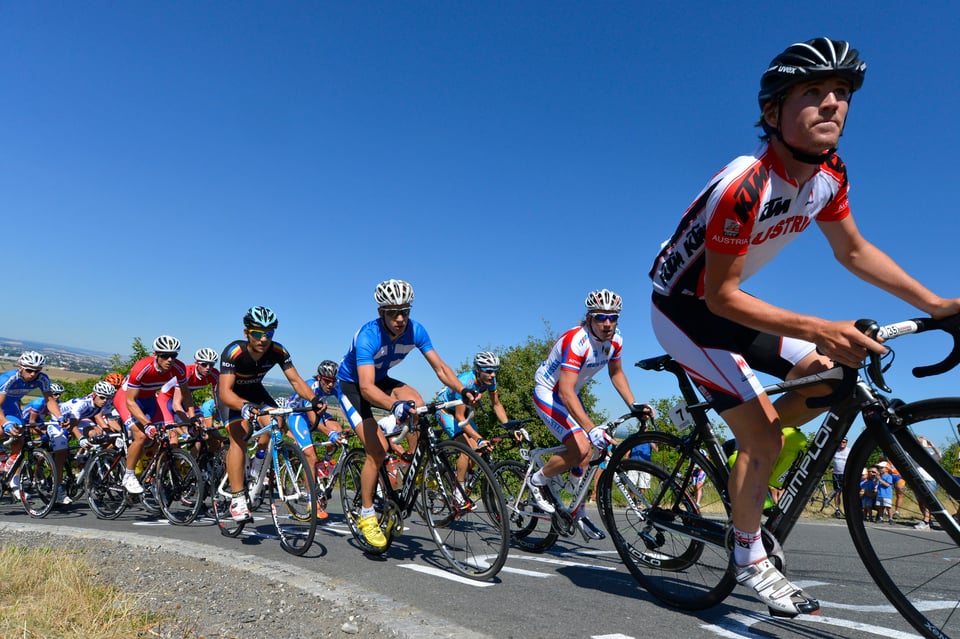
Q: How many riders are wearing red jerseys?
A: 2